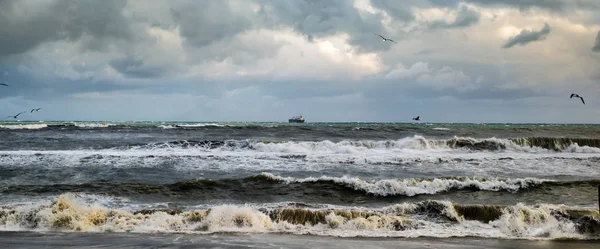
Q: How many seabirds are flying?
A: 6